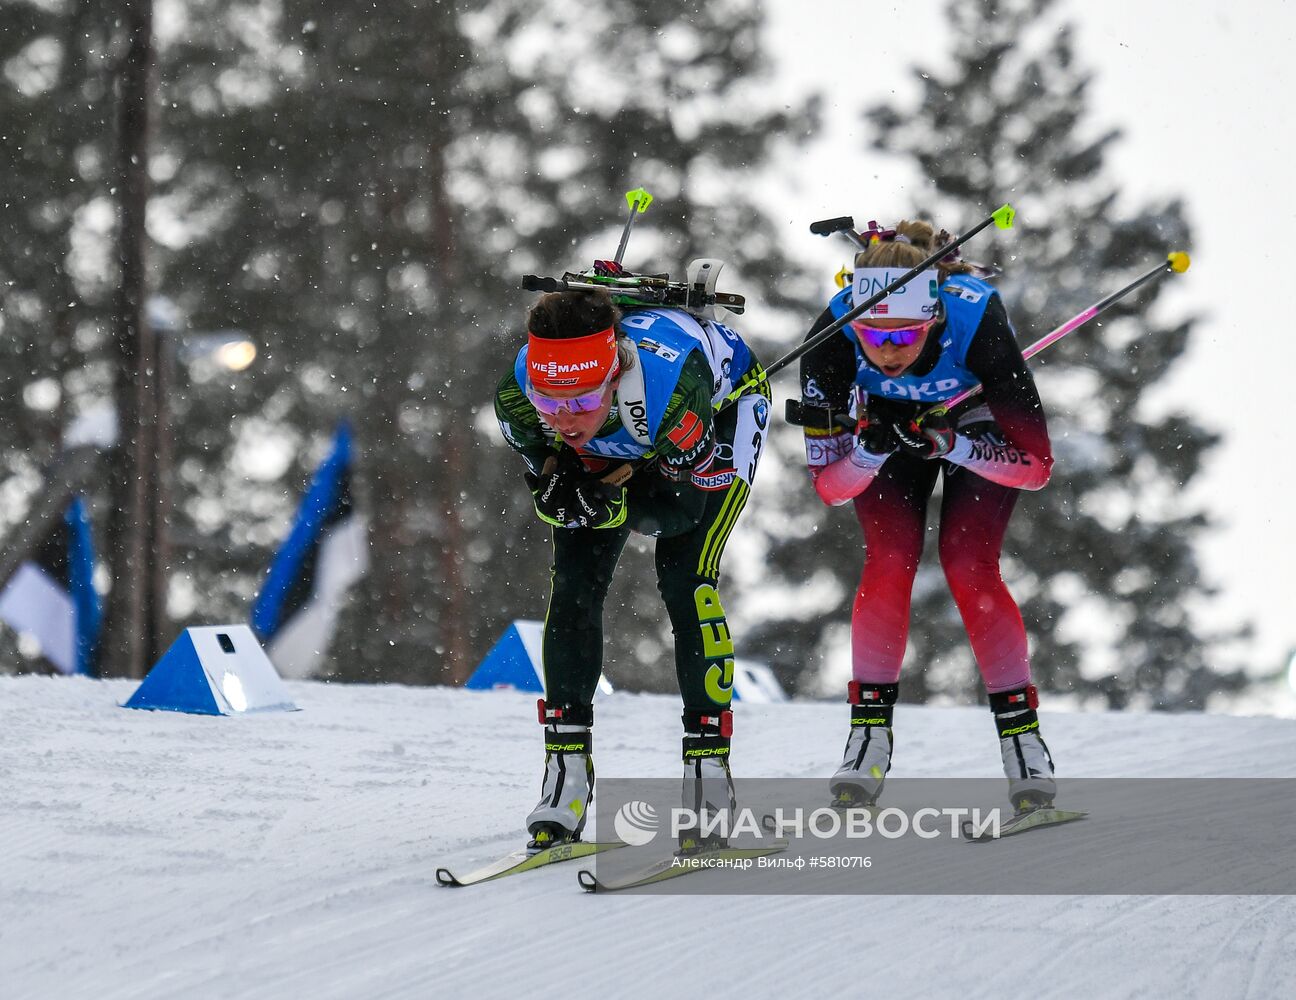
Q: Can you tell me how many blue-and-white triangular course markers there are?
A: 3